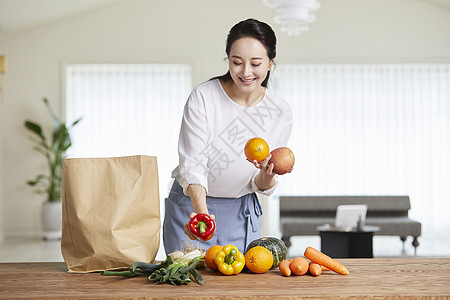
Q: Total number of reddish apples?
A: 1